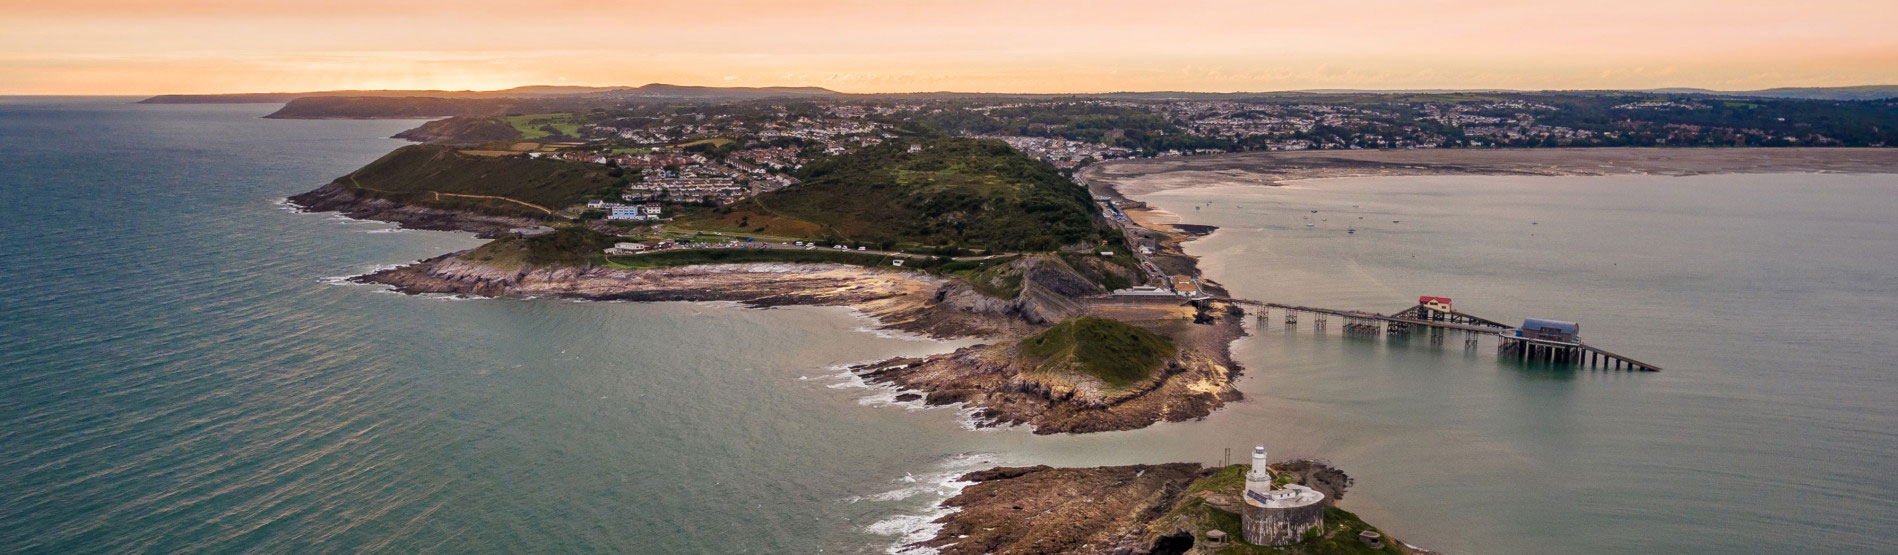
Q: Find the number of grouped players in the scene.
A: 0